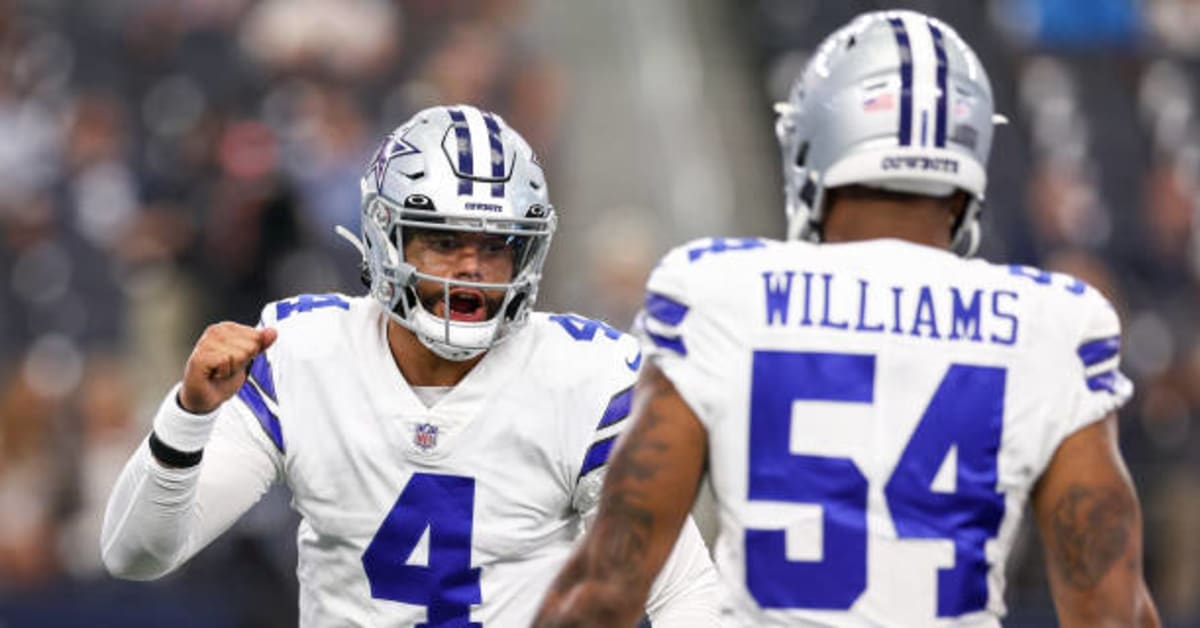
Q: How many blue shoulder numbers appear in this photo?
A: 4